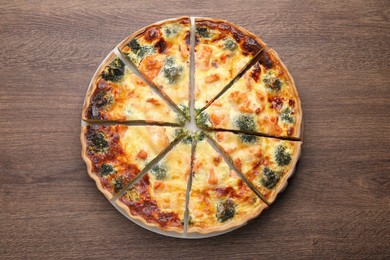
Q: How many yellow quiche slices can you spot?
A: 8